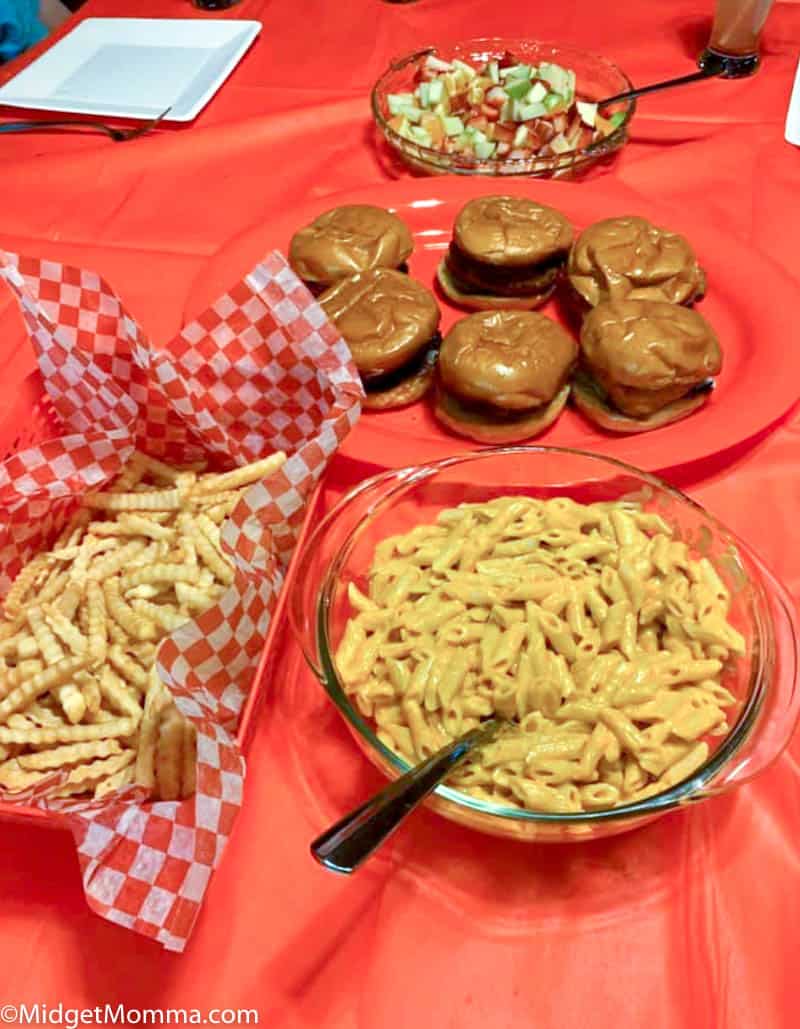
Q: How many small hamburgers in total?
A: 6